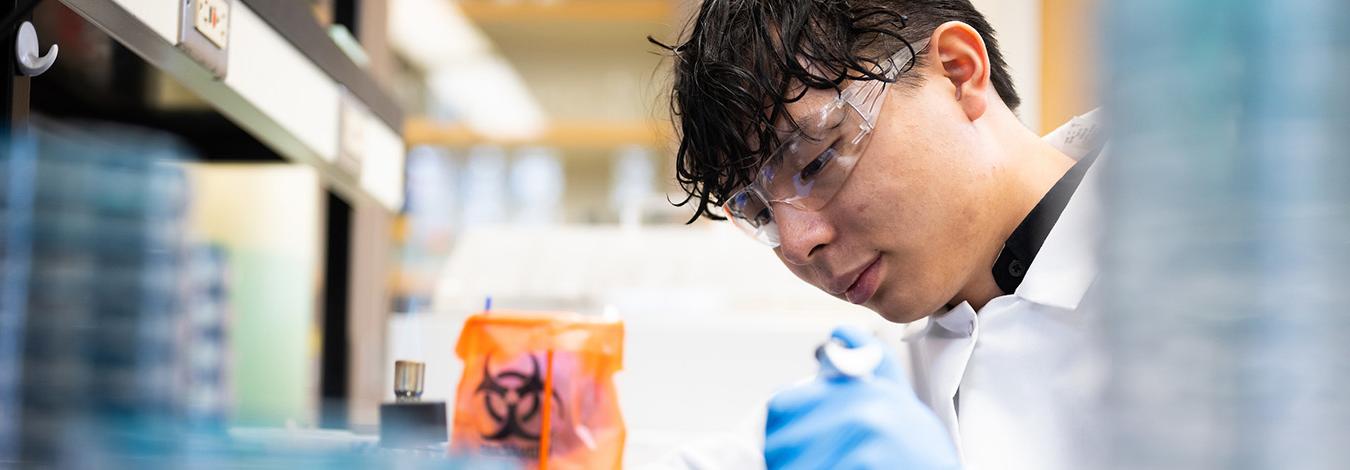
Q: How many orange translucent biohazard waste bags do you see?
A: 1